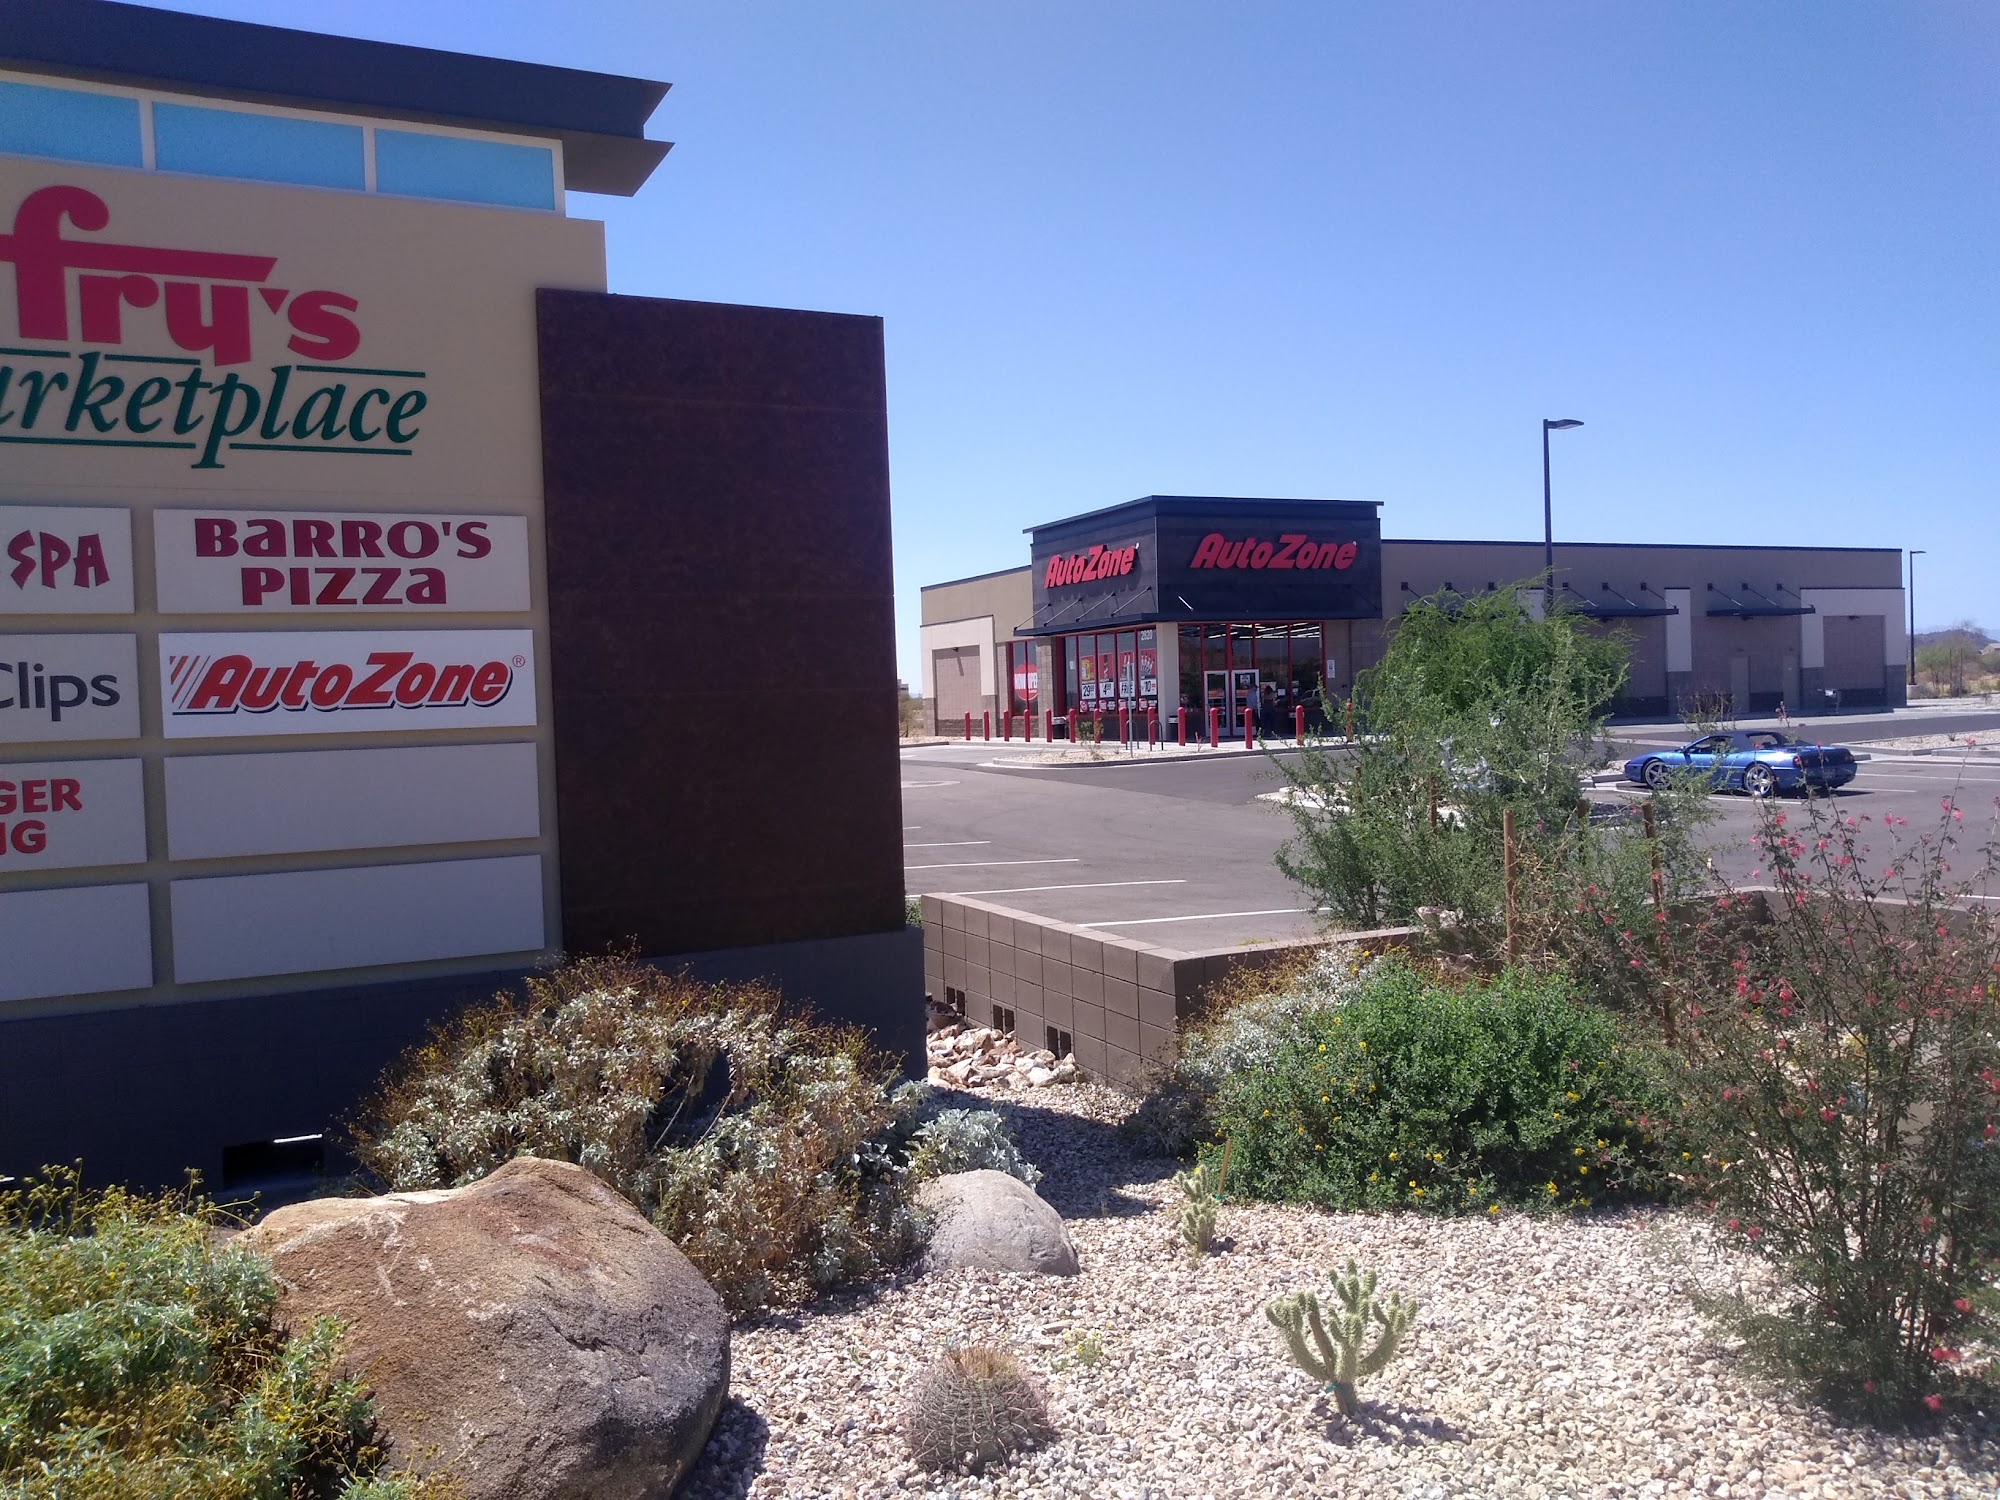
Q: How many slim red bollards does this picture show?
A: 14